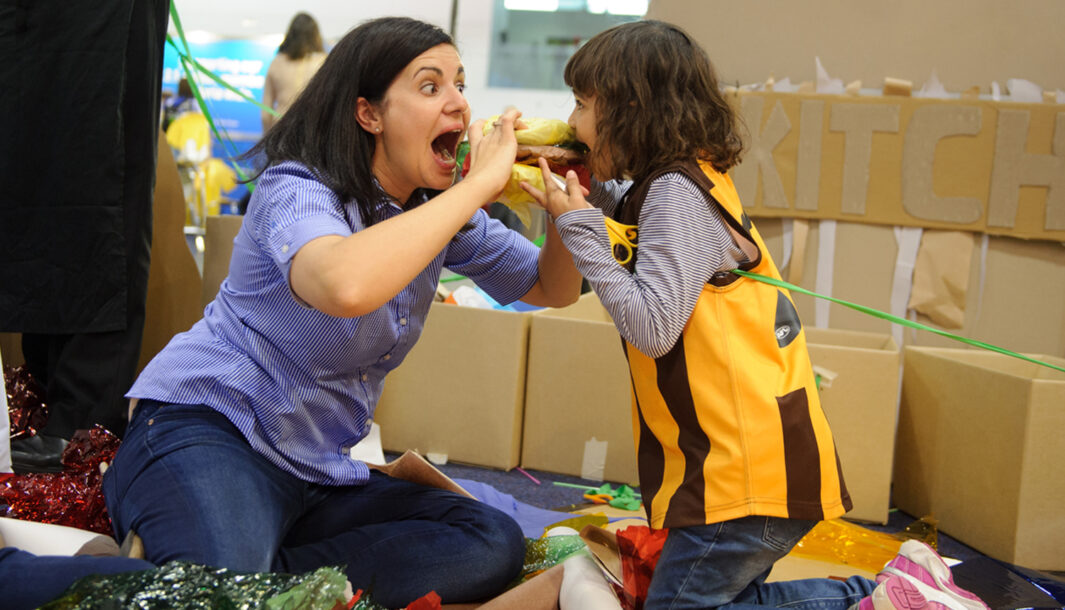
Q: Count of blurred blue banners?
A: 1